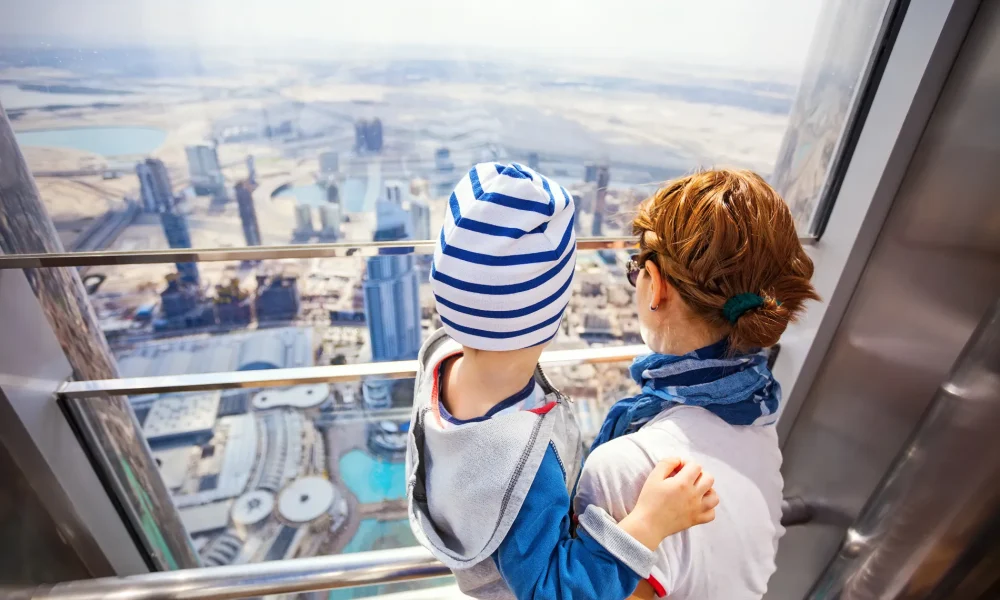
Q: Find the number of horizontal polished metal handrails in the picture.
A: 3